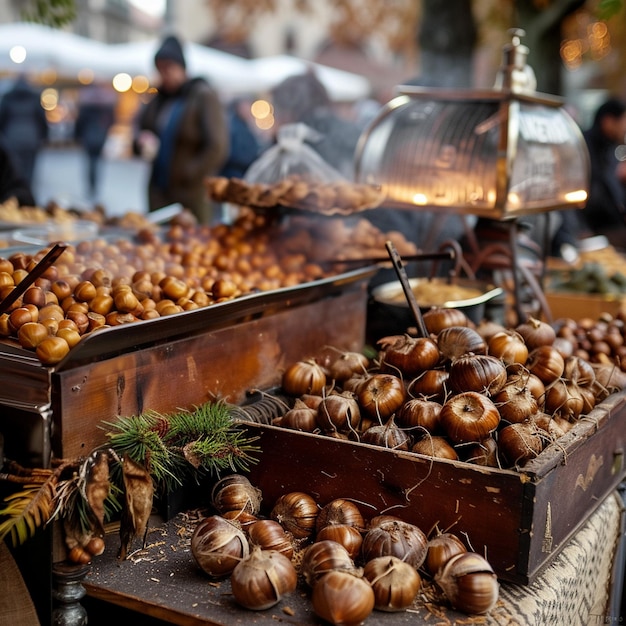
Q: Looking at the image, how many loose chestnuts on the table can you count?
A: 15